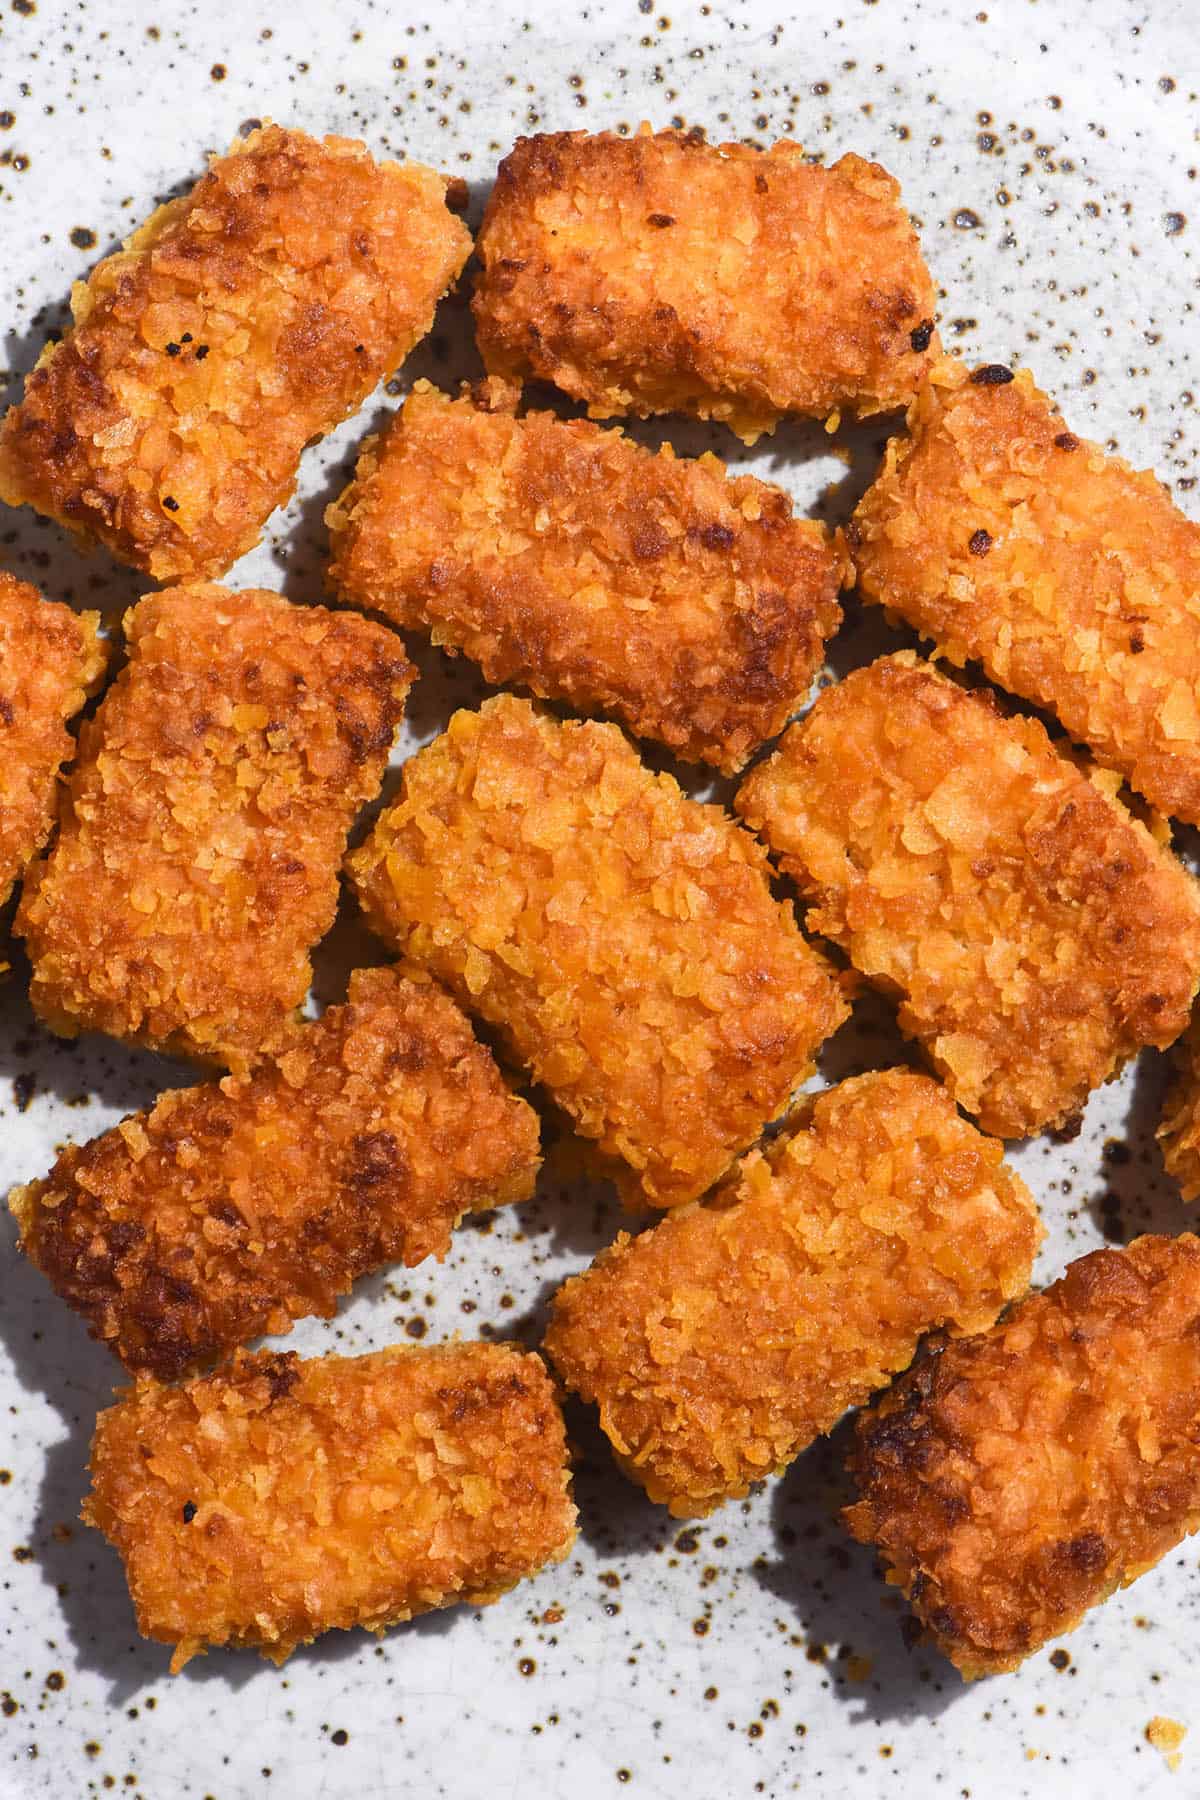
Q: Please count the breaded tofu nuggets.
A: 13